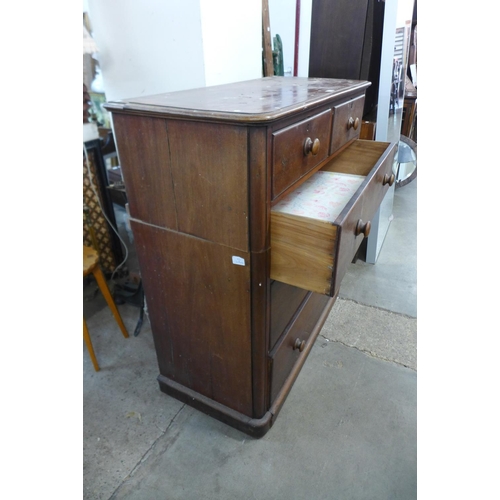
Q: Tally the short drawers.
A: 2